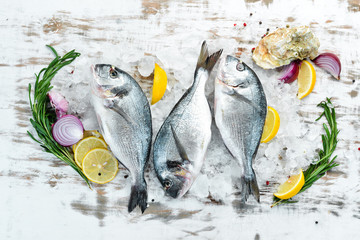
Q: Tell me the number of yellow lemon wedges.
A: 4